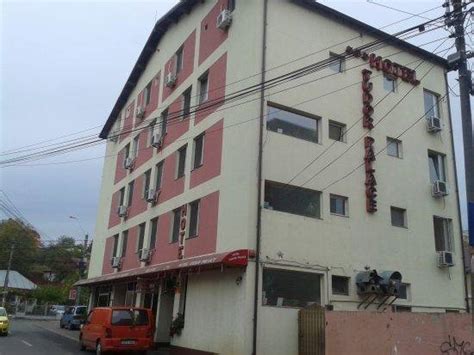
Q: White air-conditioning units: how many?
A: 12